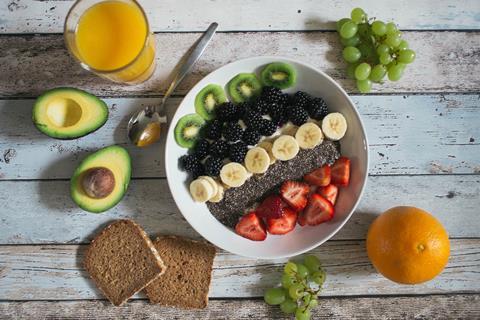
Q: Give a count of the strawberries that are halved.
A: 8